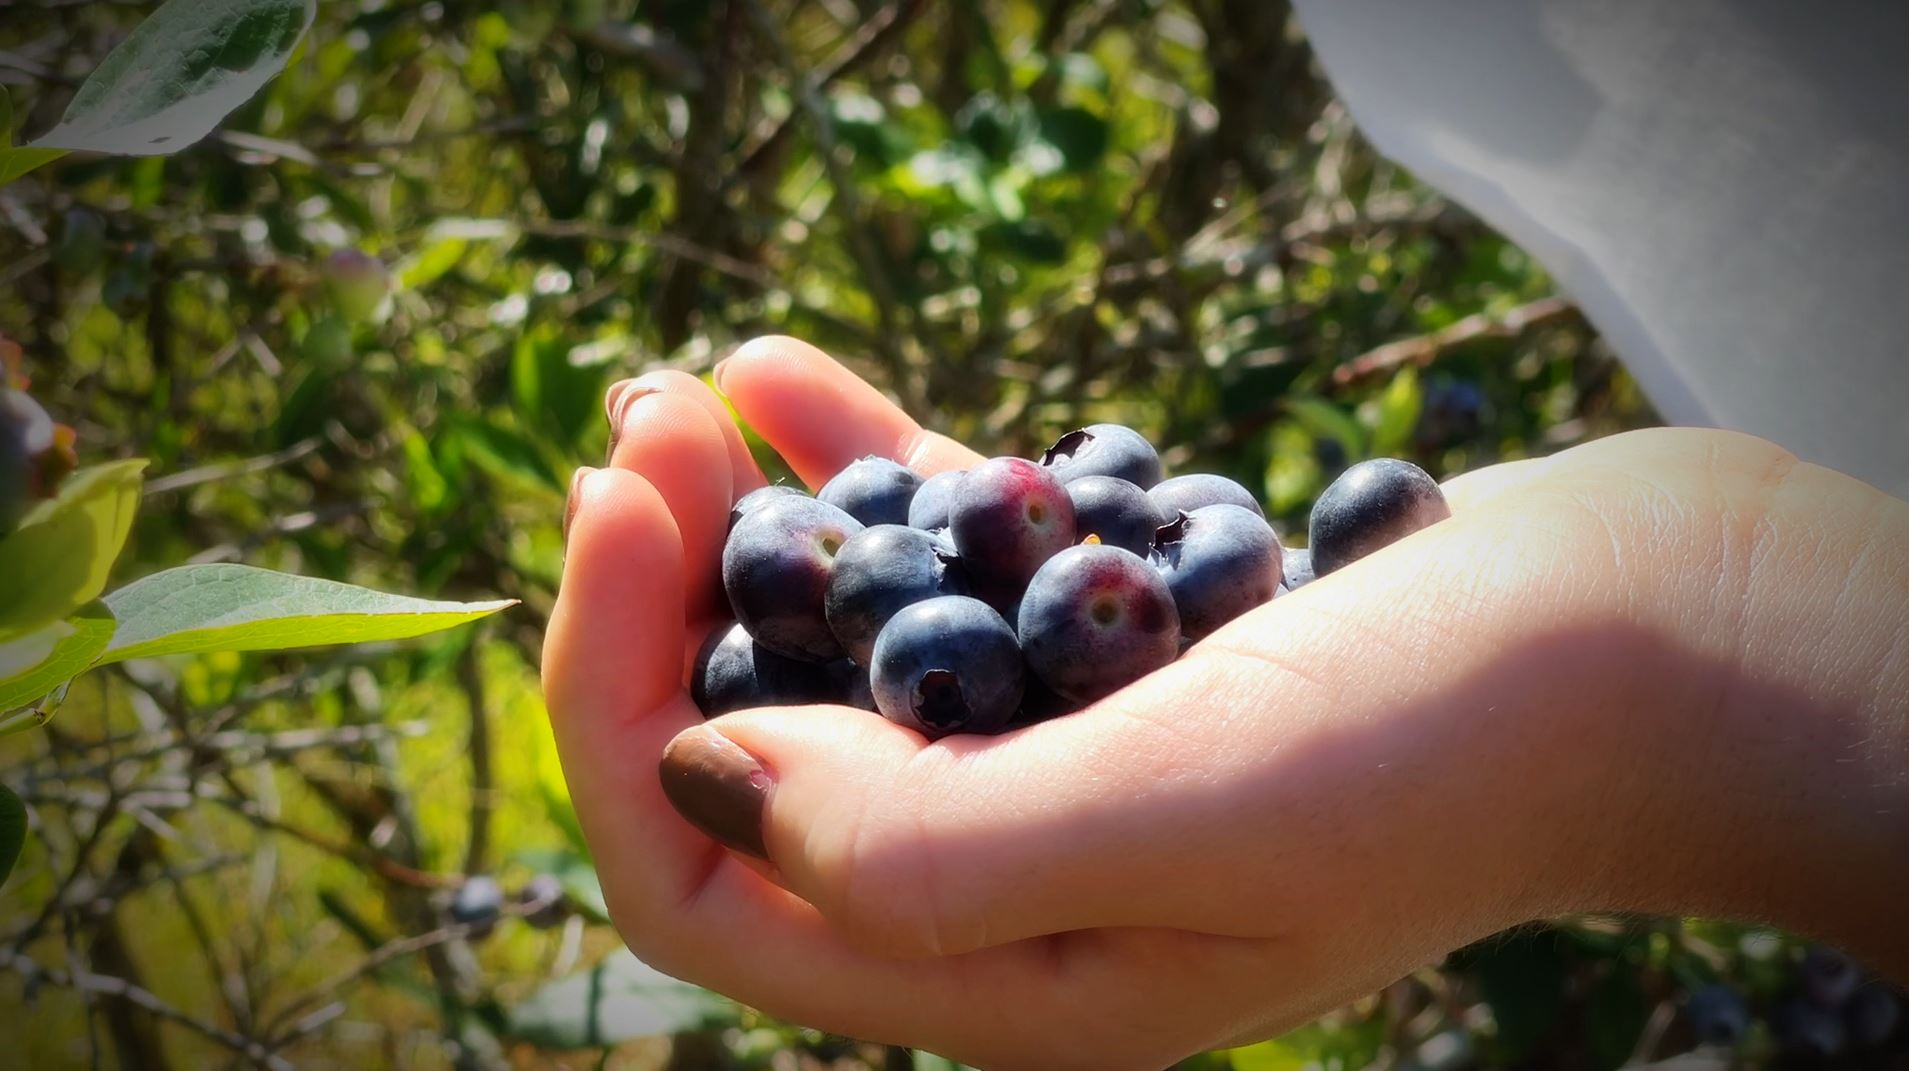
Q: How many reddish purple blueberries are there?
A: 2